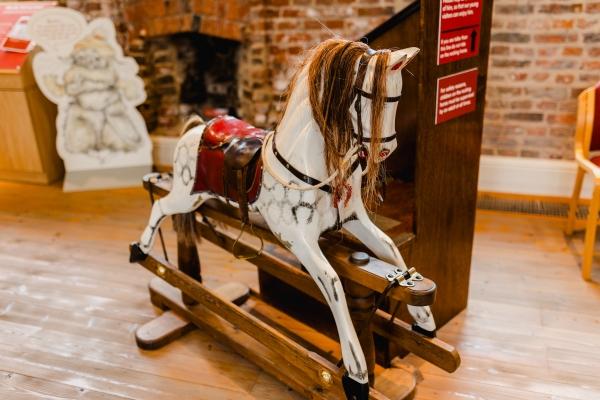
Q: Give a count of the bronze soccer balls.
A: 0